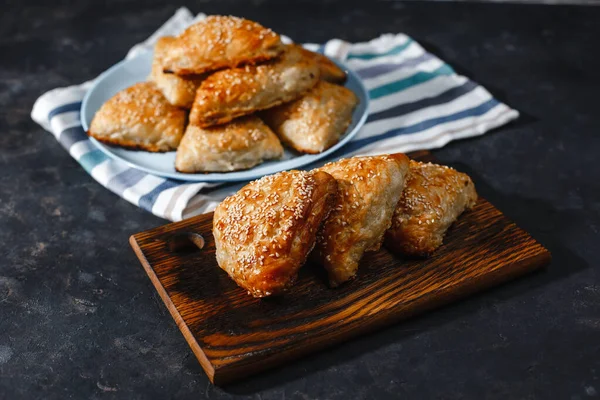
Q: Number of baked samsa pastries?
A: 10